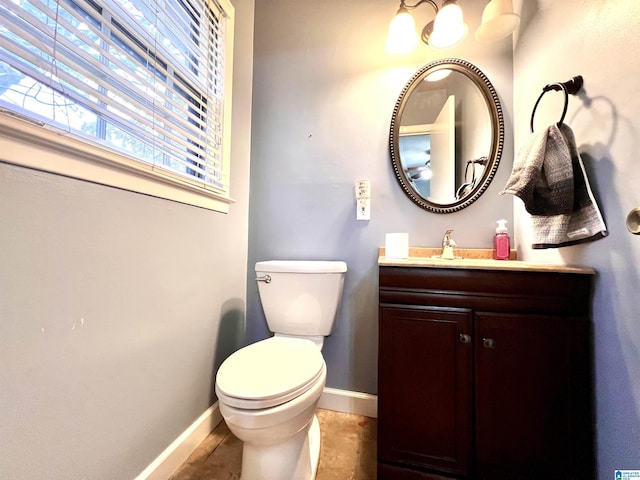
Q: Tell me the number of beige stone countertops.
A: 1